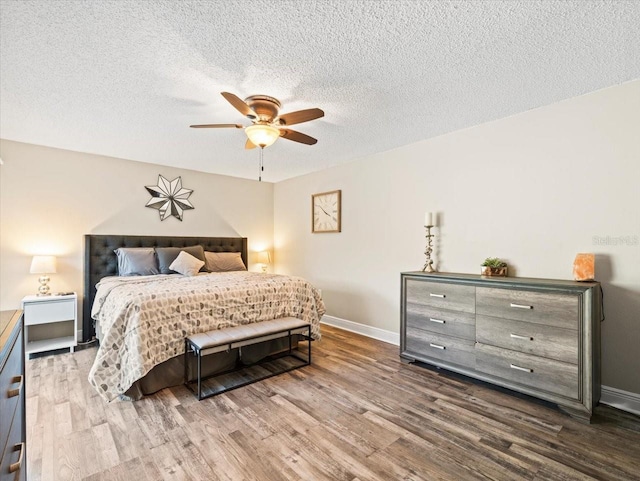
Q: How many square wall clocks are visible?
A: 1